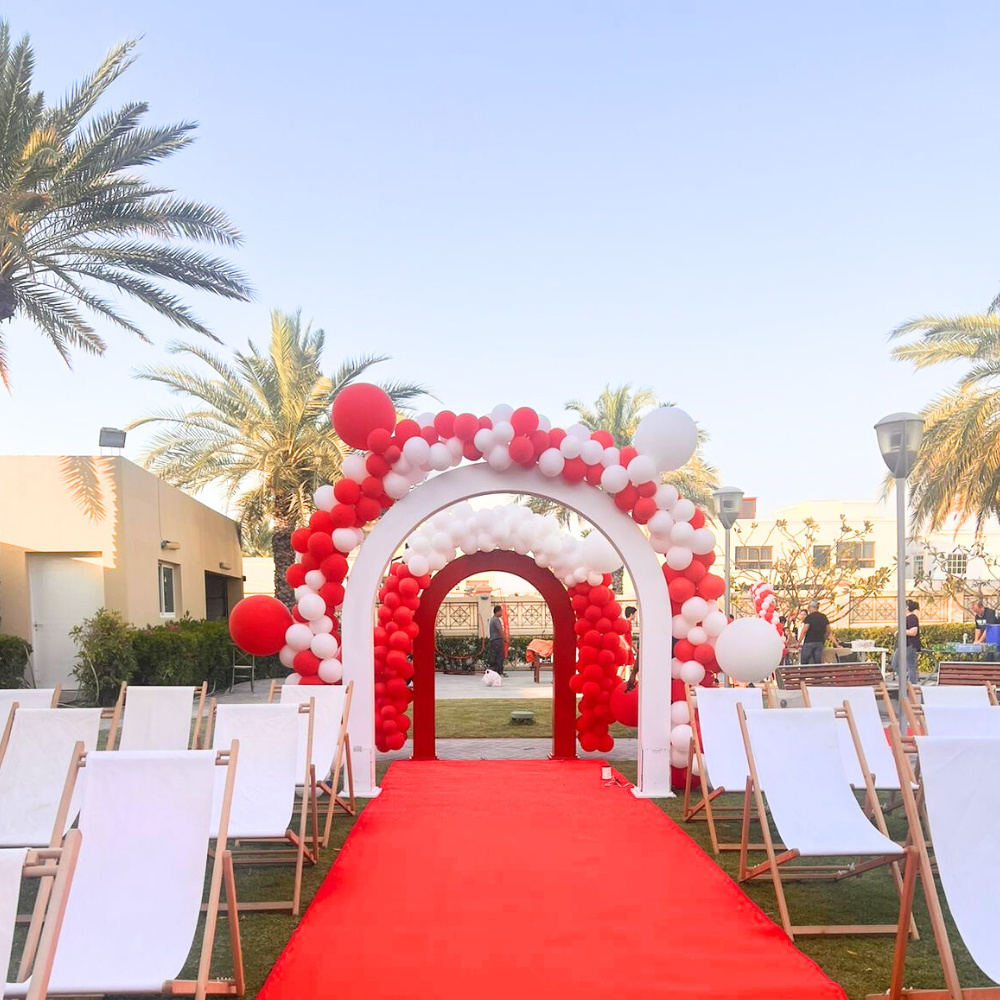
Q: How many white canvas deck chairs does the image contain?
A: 13